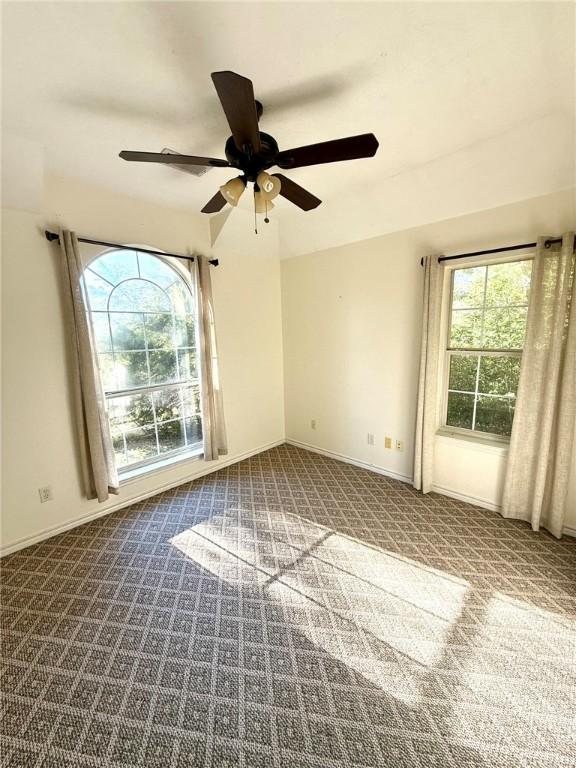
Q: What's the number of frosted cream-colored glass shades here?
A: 3